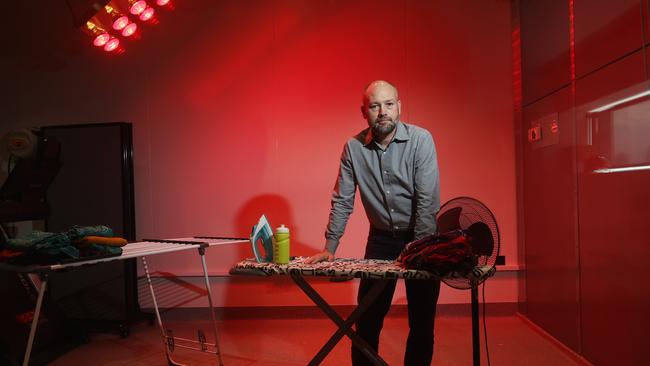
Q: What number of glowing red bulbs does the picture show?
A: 7